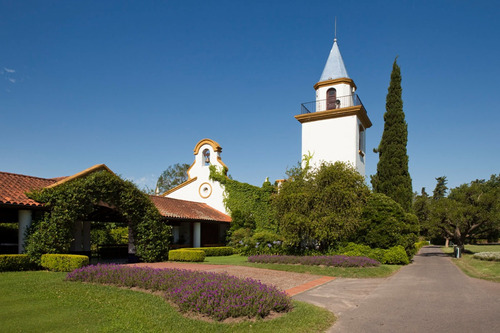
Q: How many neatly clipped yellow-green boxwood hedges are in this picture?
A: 4